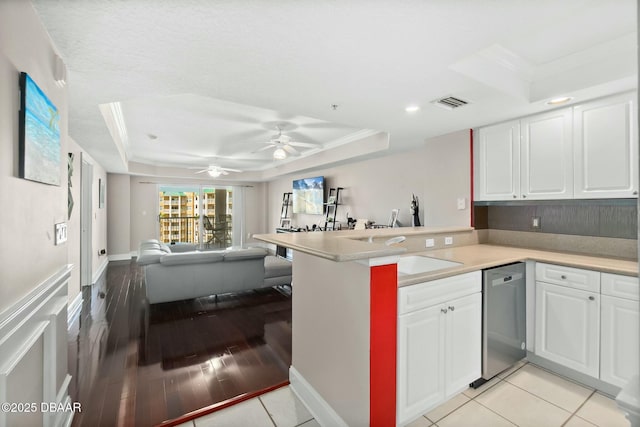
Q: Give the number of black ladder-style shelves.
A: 2